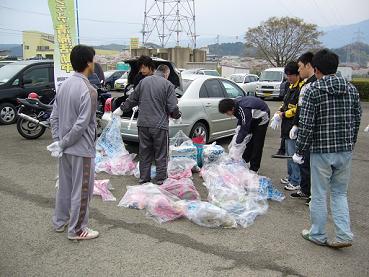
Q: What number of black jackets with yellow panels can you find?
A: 1